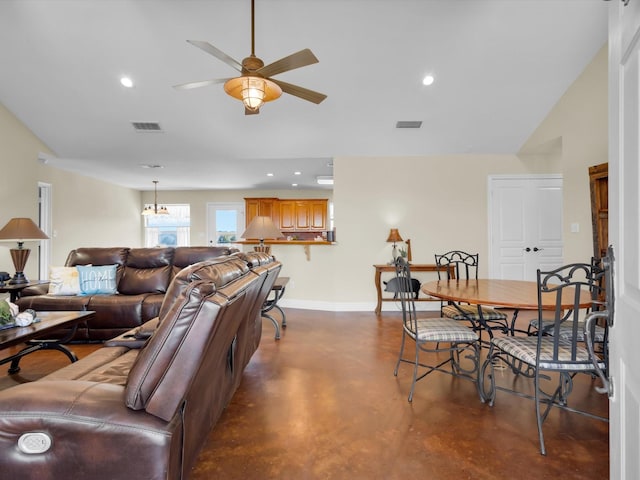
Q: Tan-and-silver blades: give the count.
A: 5